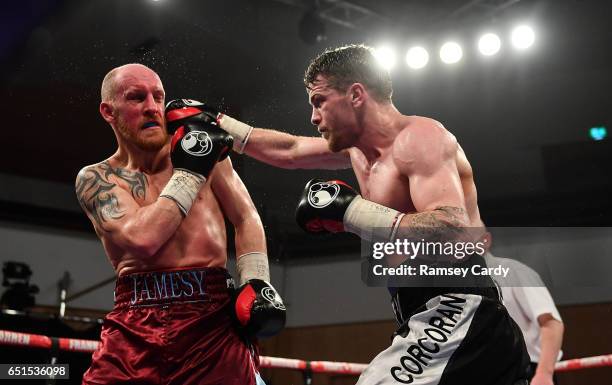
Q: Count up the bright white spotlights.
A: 5